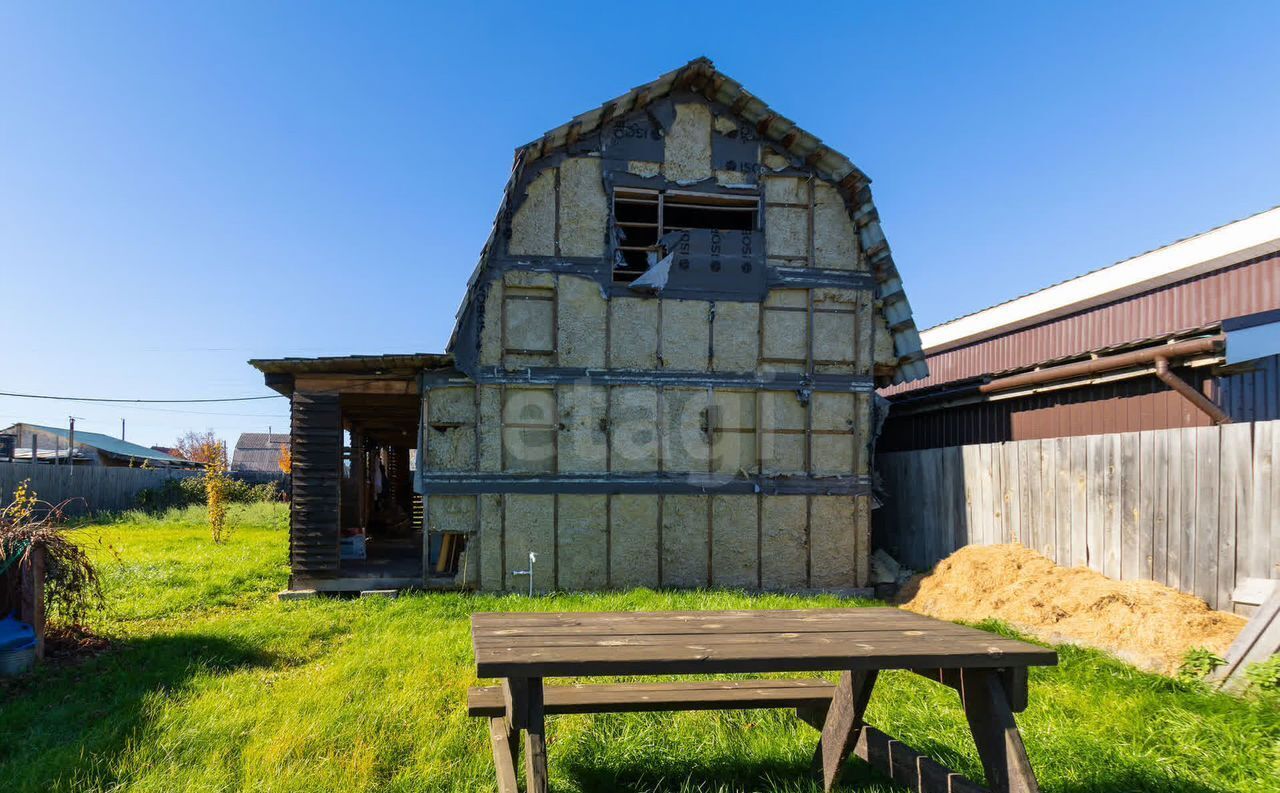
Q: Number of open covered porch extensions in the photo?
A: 1